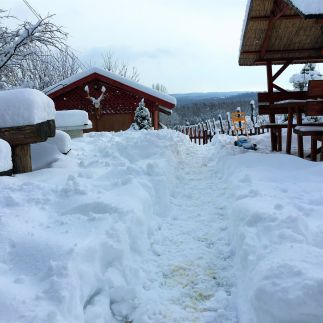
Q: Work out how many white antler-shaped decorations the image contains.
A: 1